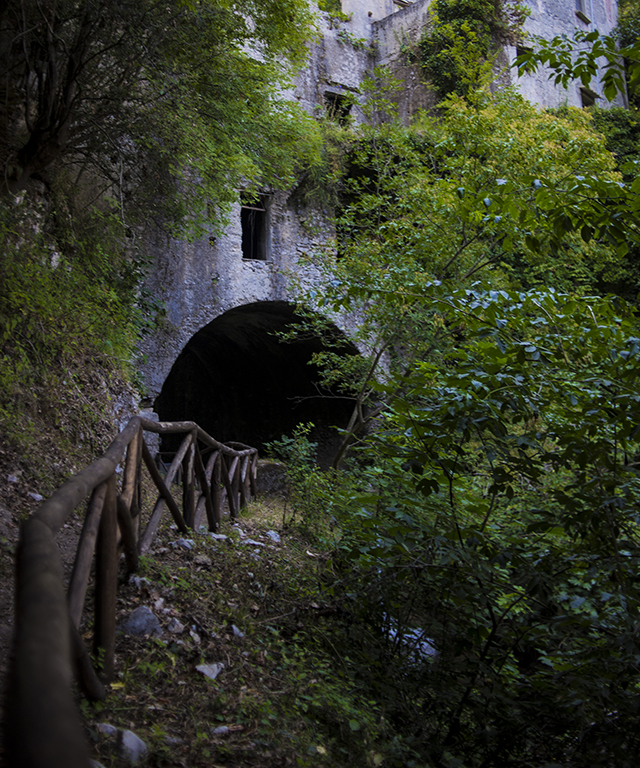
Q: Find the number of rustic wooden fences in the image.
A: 1